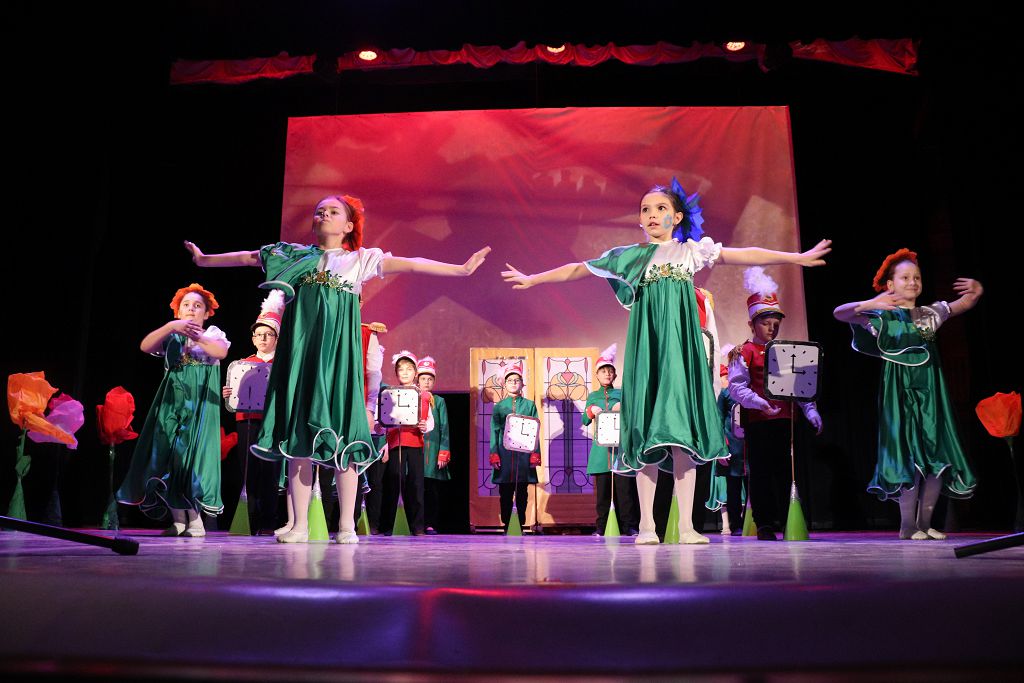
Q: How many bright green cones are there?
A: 9